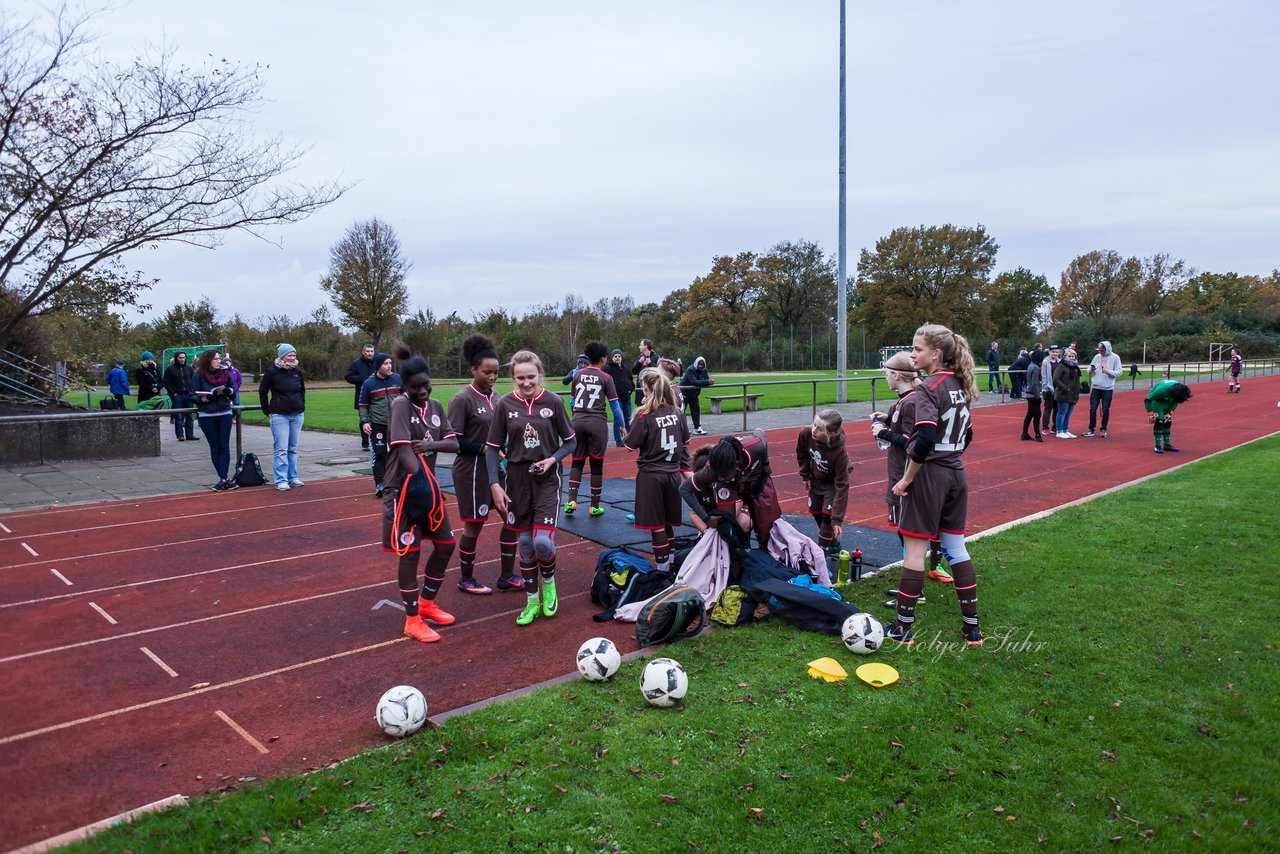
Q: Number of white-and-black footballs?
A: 4